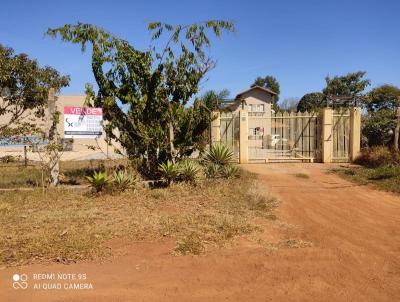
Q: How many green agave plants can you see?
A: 7